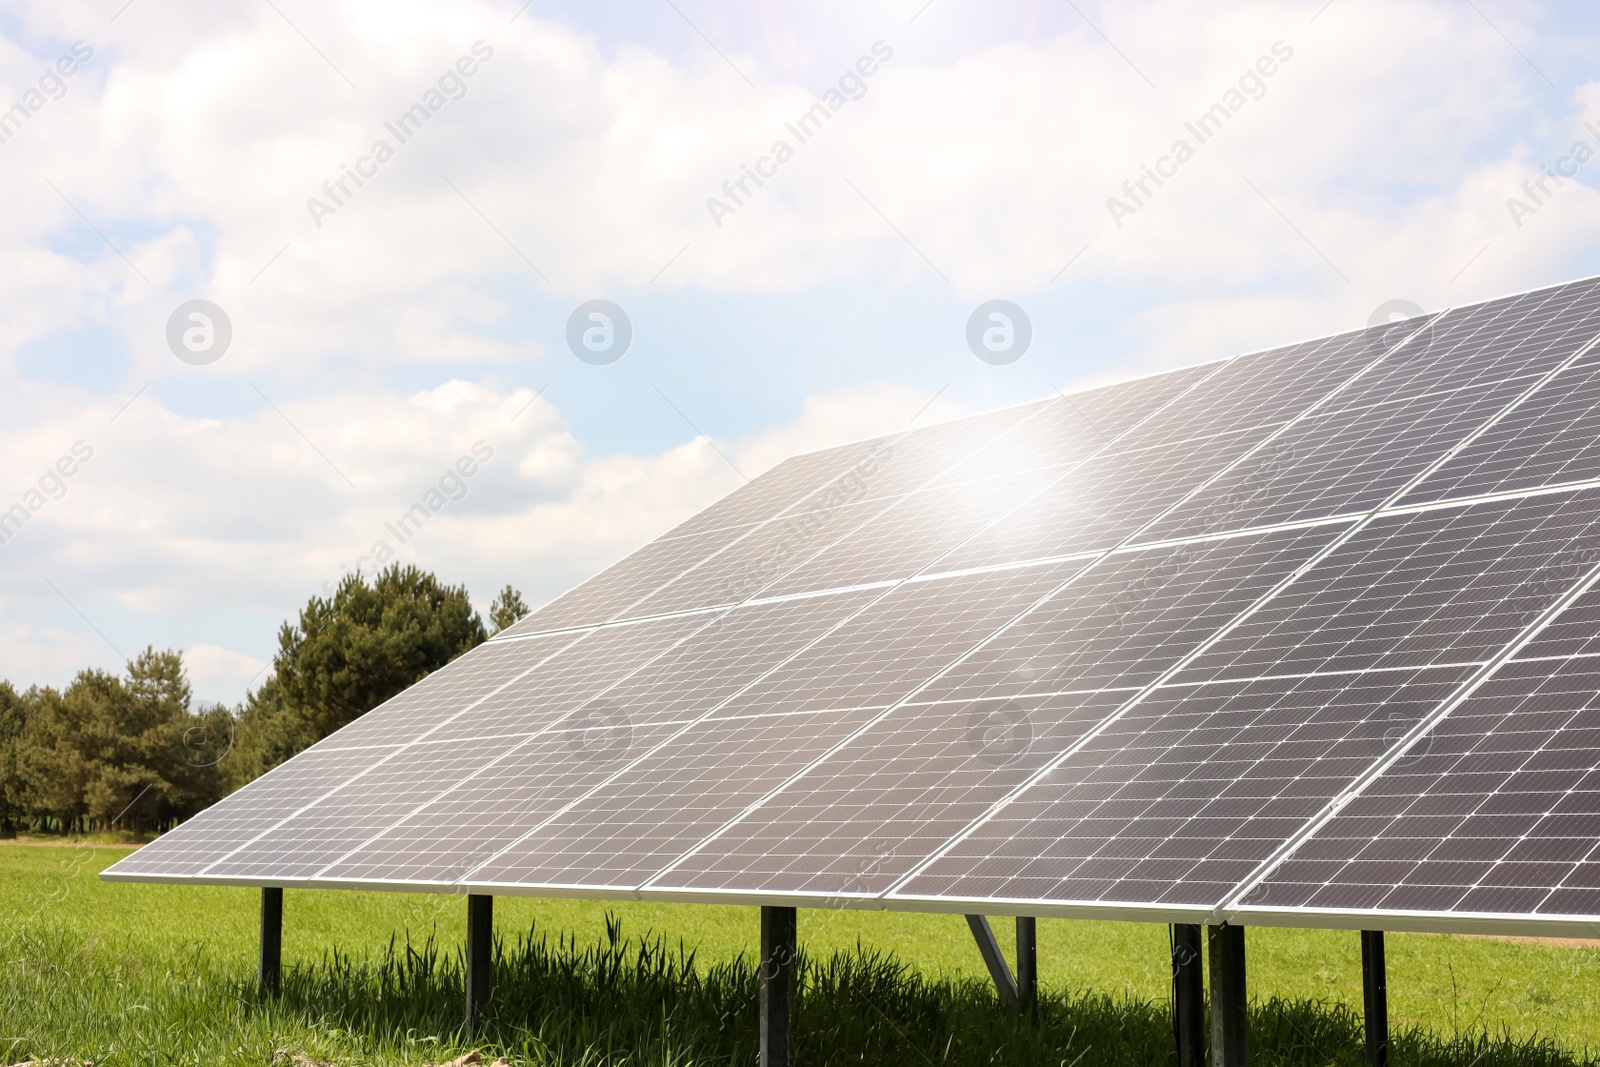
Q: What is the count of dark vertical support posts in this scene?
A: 7